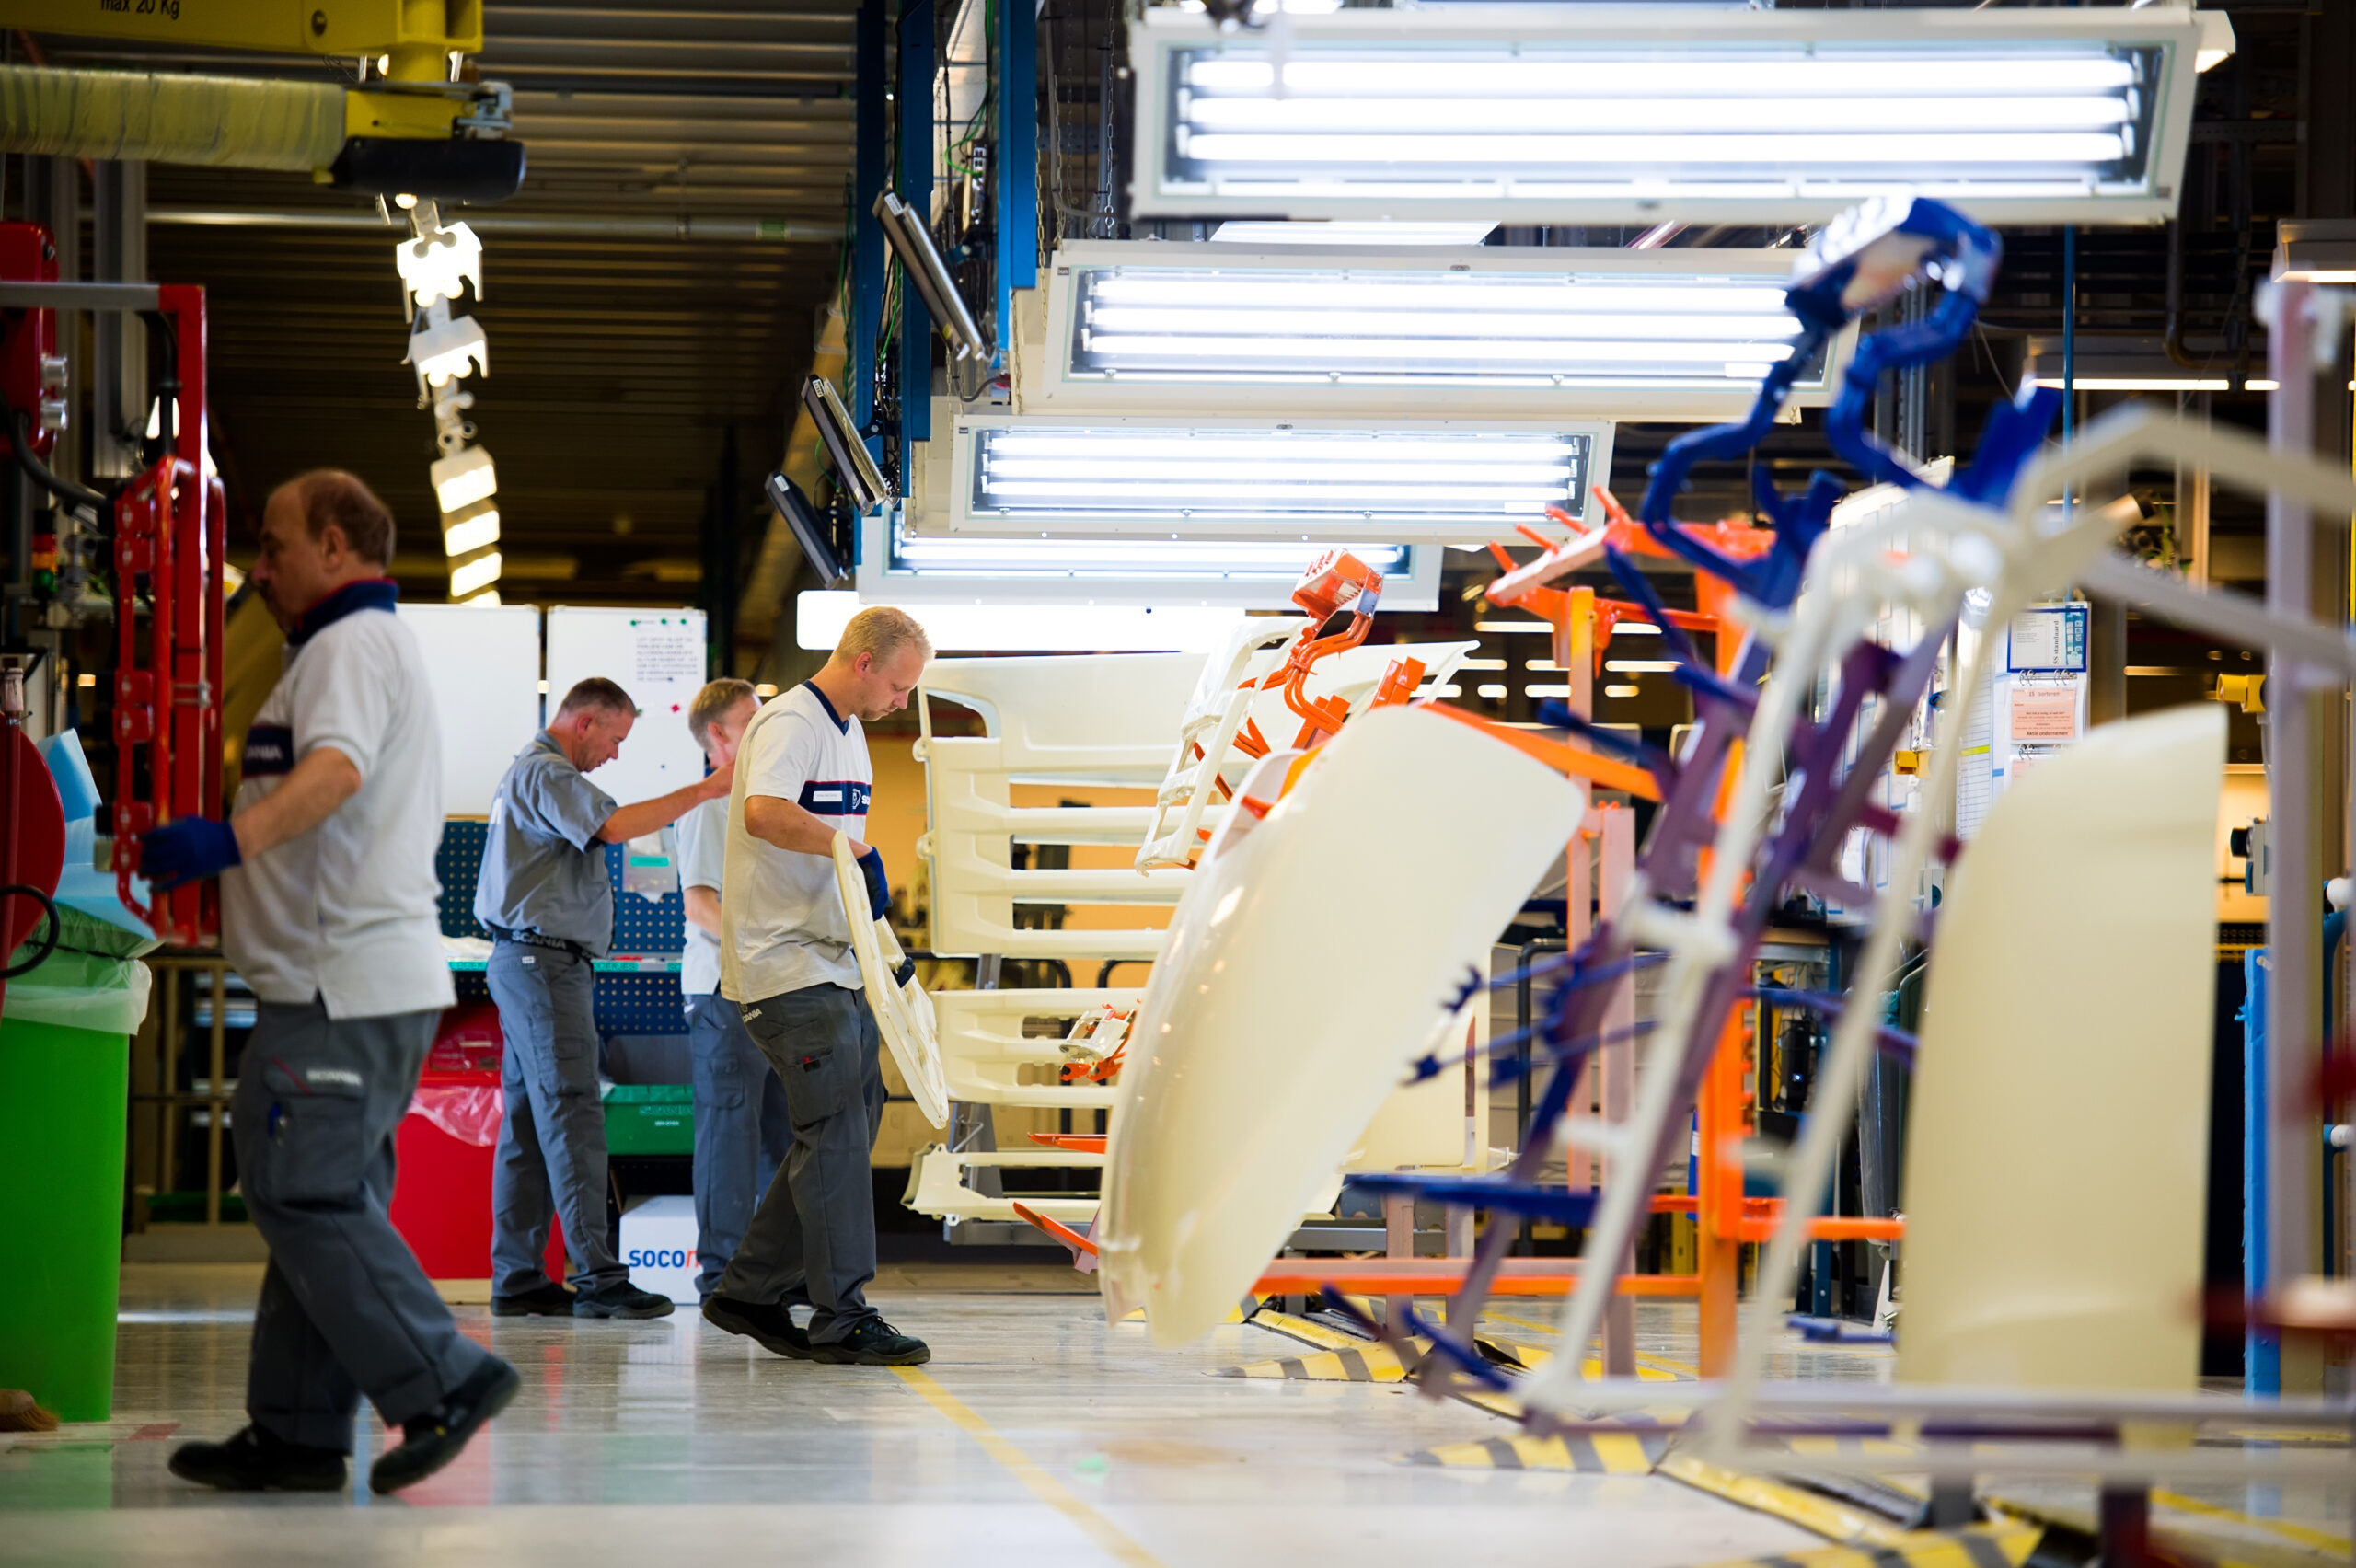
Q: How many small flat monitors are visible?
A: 3